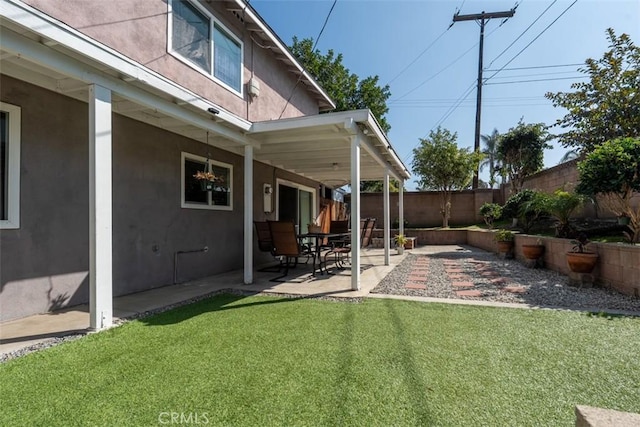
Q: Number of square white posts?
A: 5